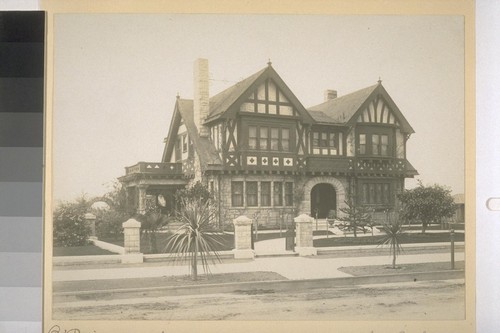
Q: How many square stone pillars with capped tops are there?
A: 4